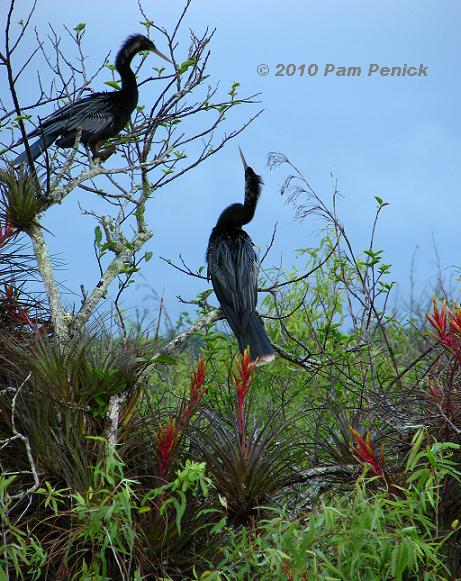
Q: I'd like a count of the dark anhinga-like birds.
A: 2